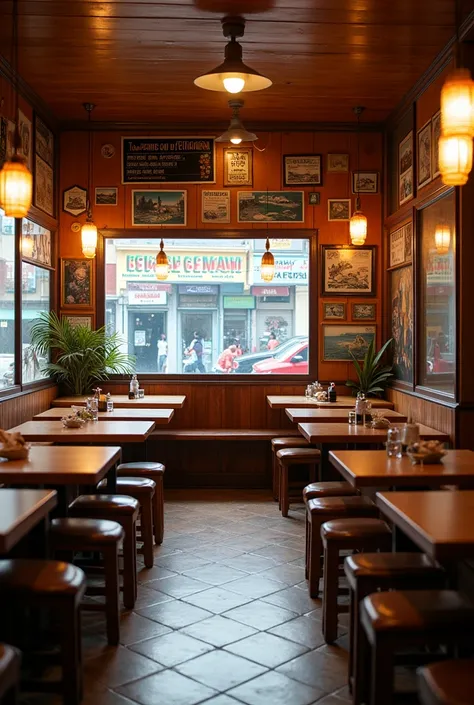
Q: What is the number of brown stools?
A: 14